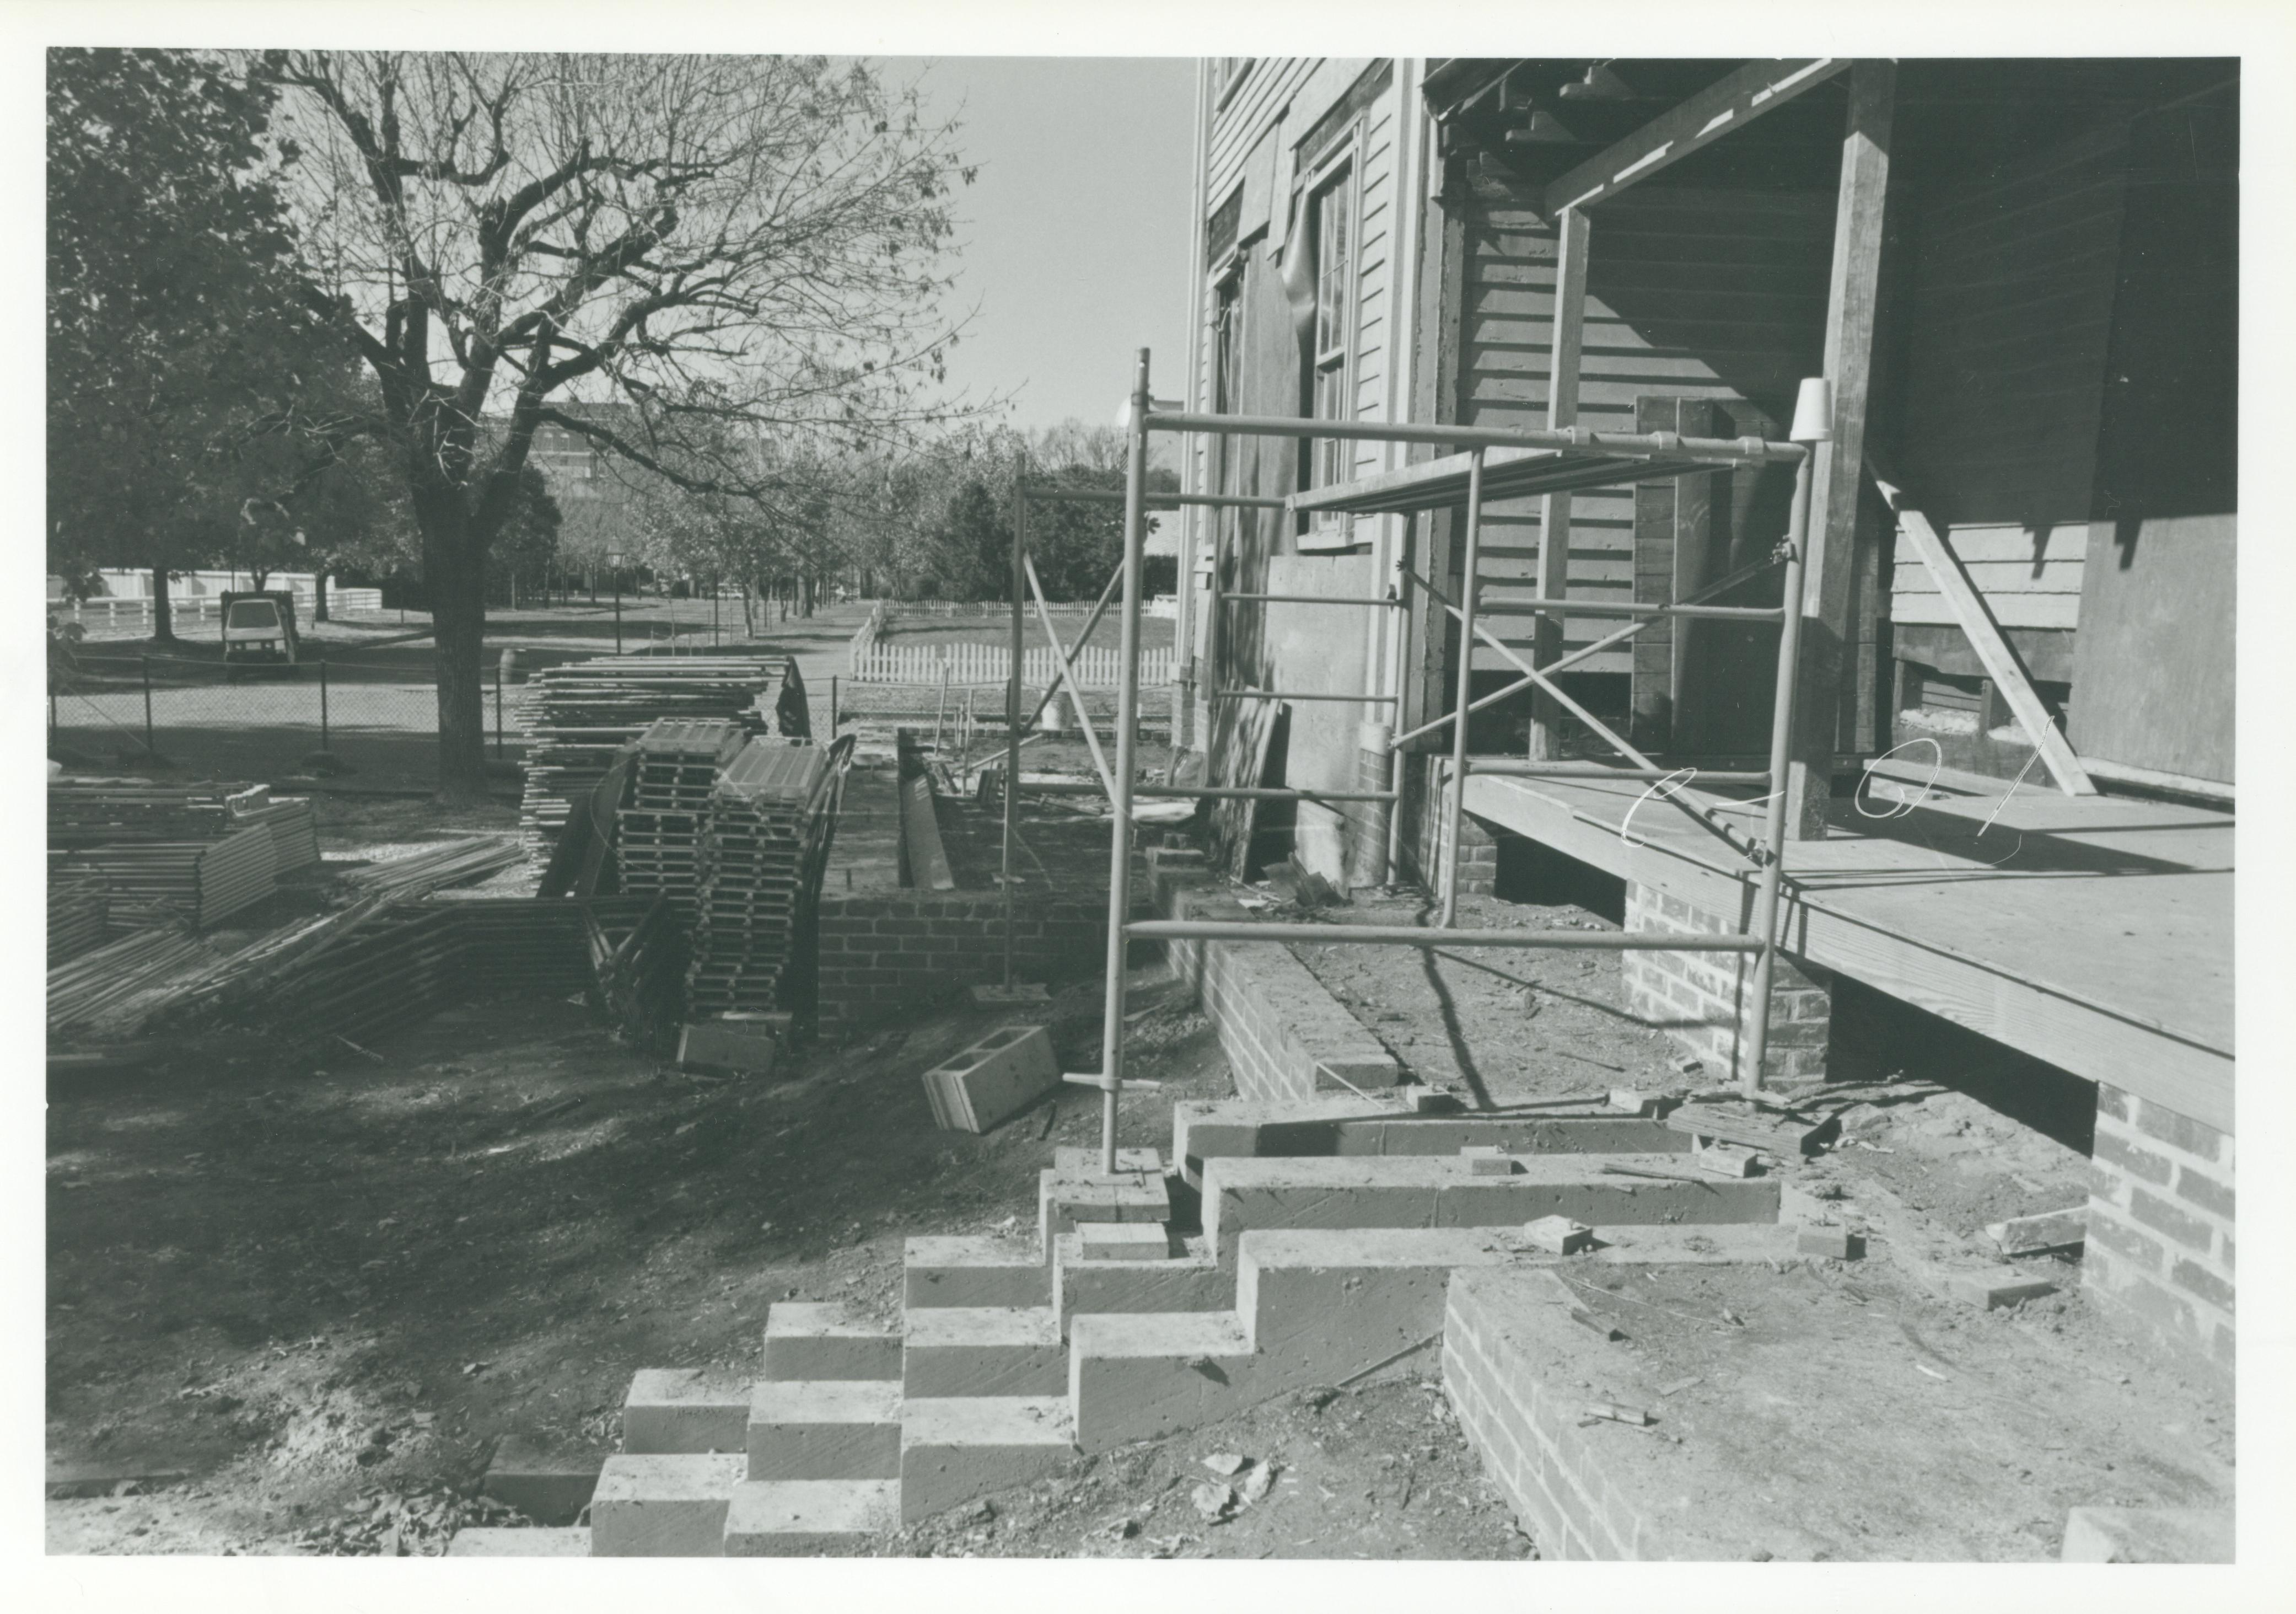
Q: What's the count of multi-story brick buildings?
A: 1